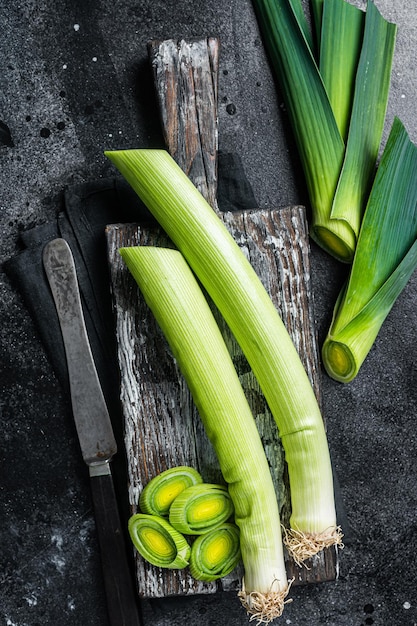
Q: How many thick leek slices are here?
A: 4